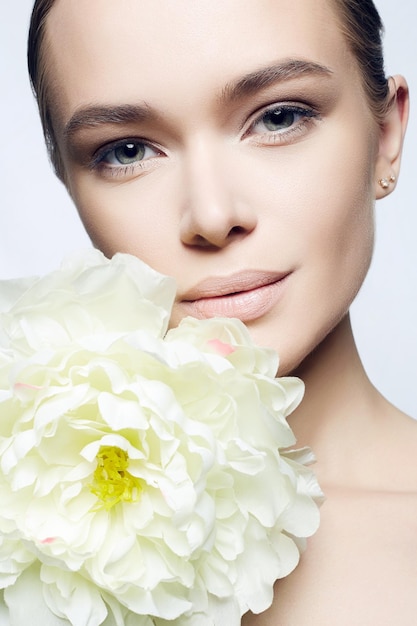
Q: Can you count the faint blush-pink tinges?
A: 3